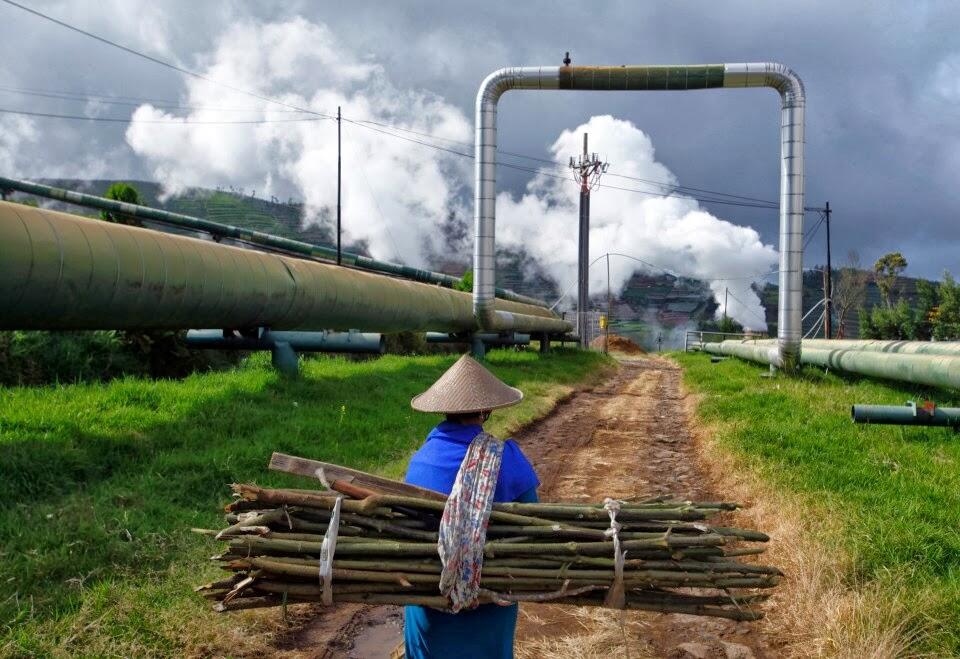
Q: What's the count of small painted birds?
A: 0